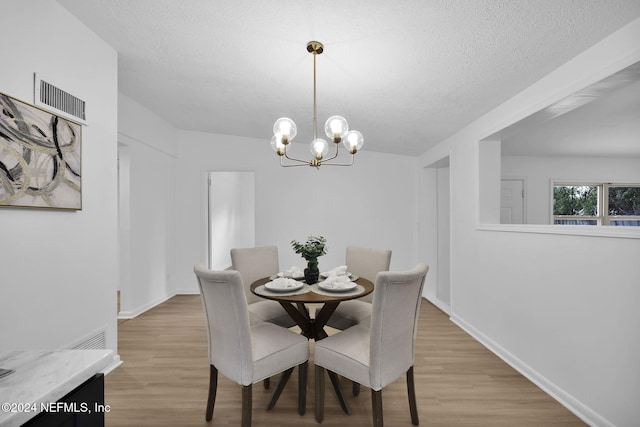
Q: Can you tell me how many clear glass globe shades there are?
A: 5